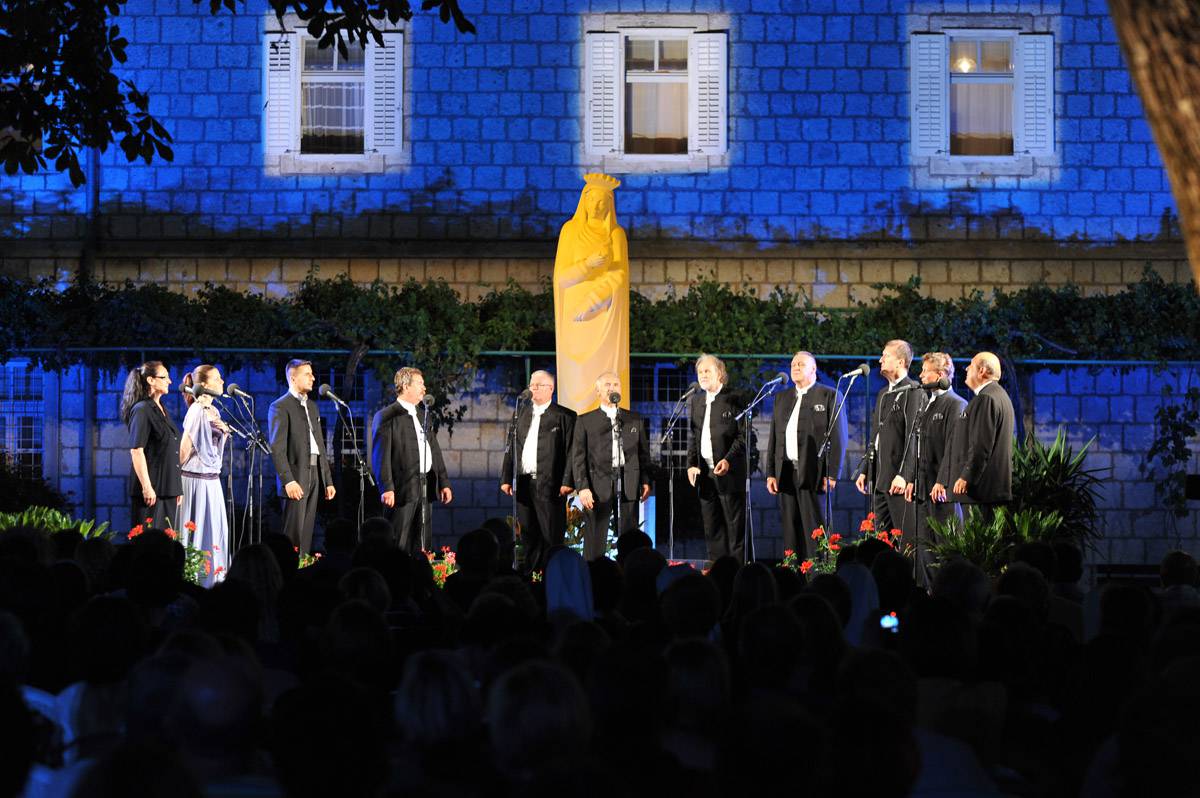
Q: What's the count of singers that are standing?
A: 11